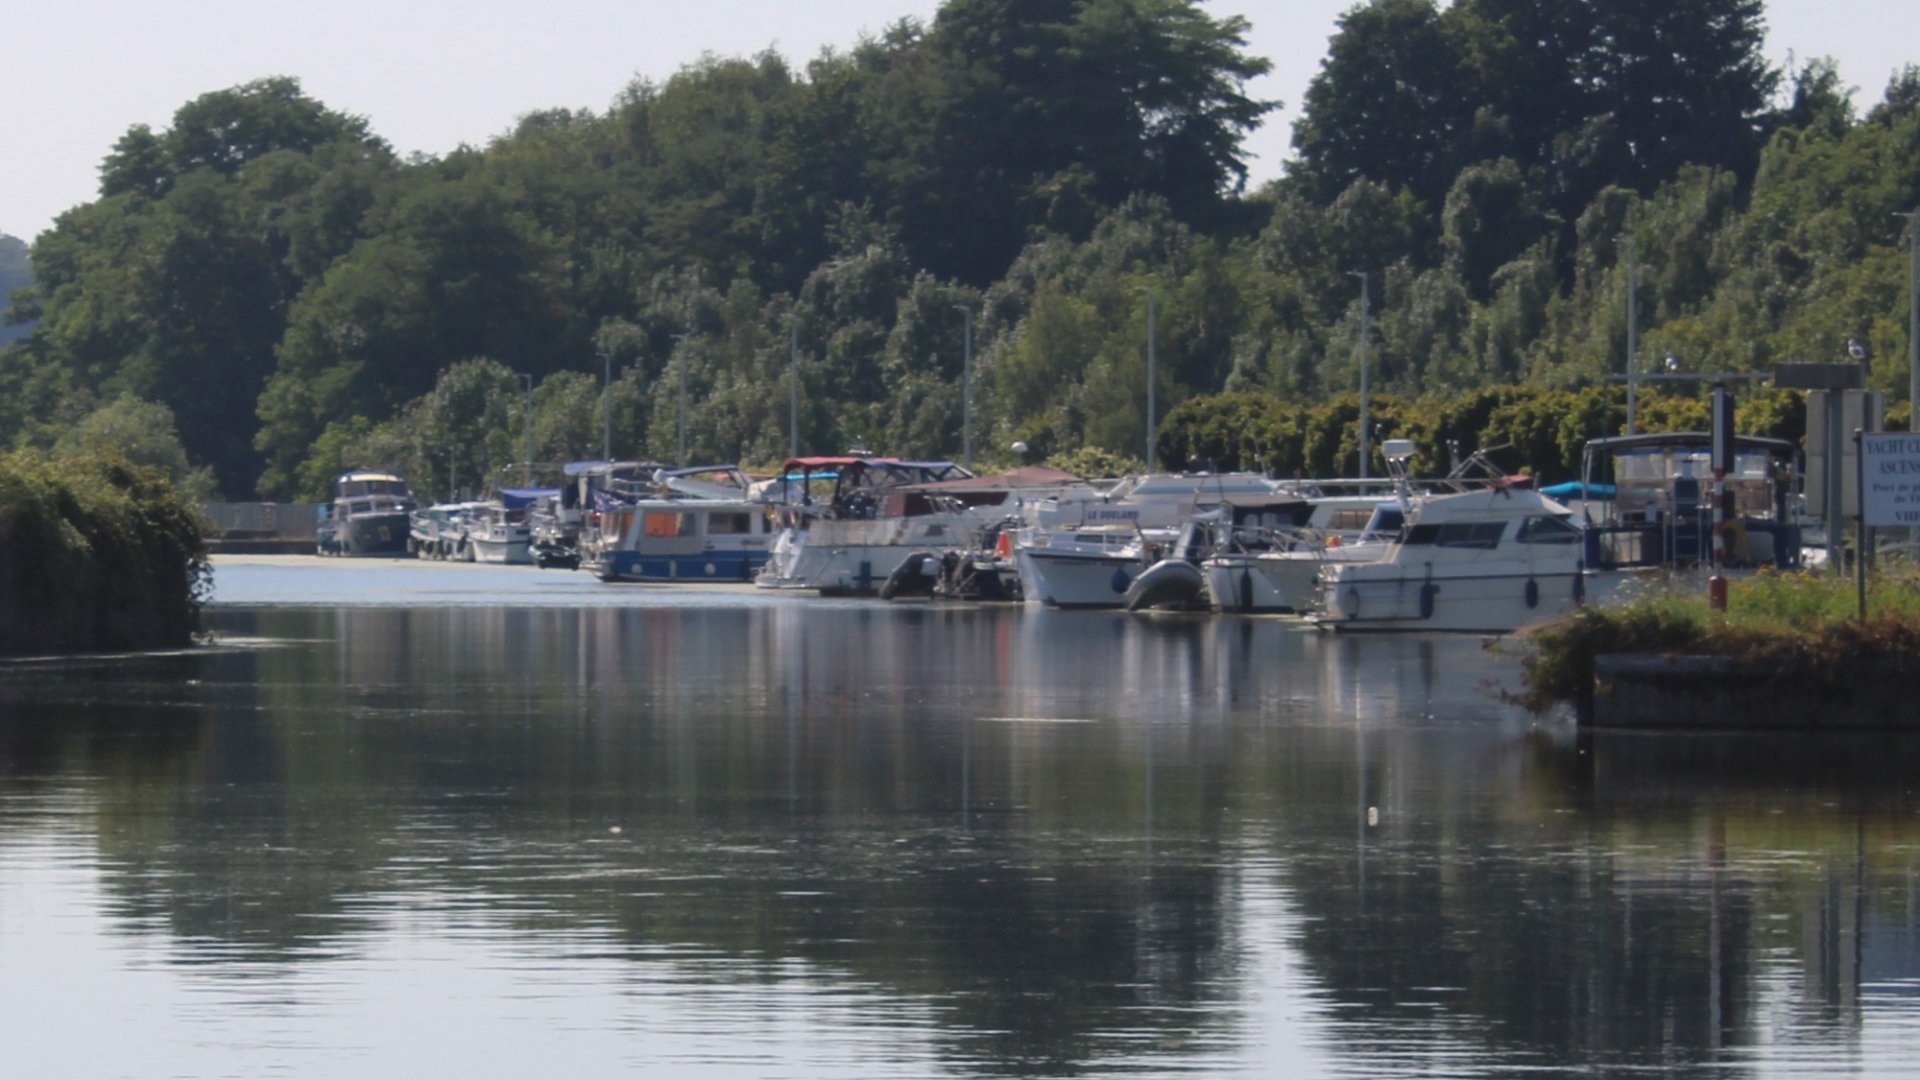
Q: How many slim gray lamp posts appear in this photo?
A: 9